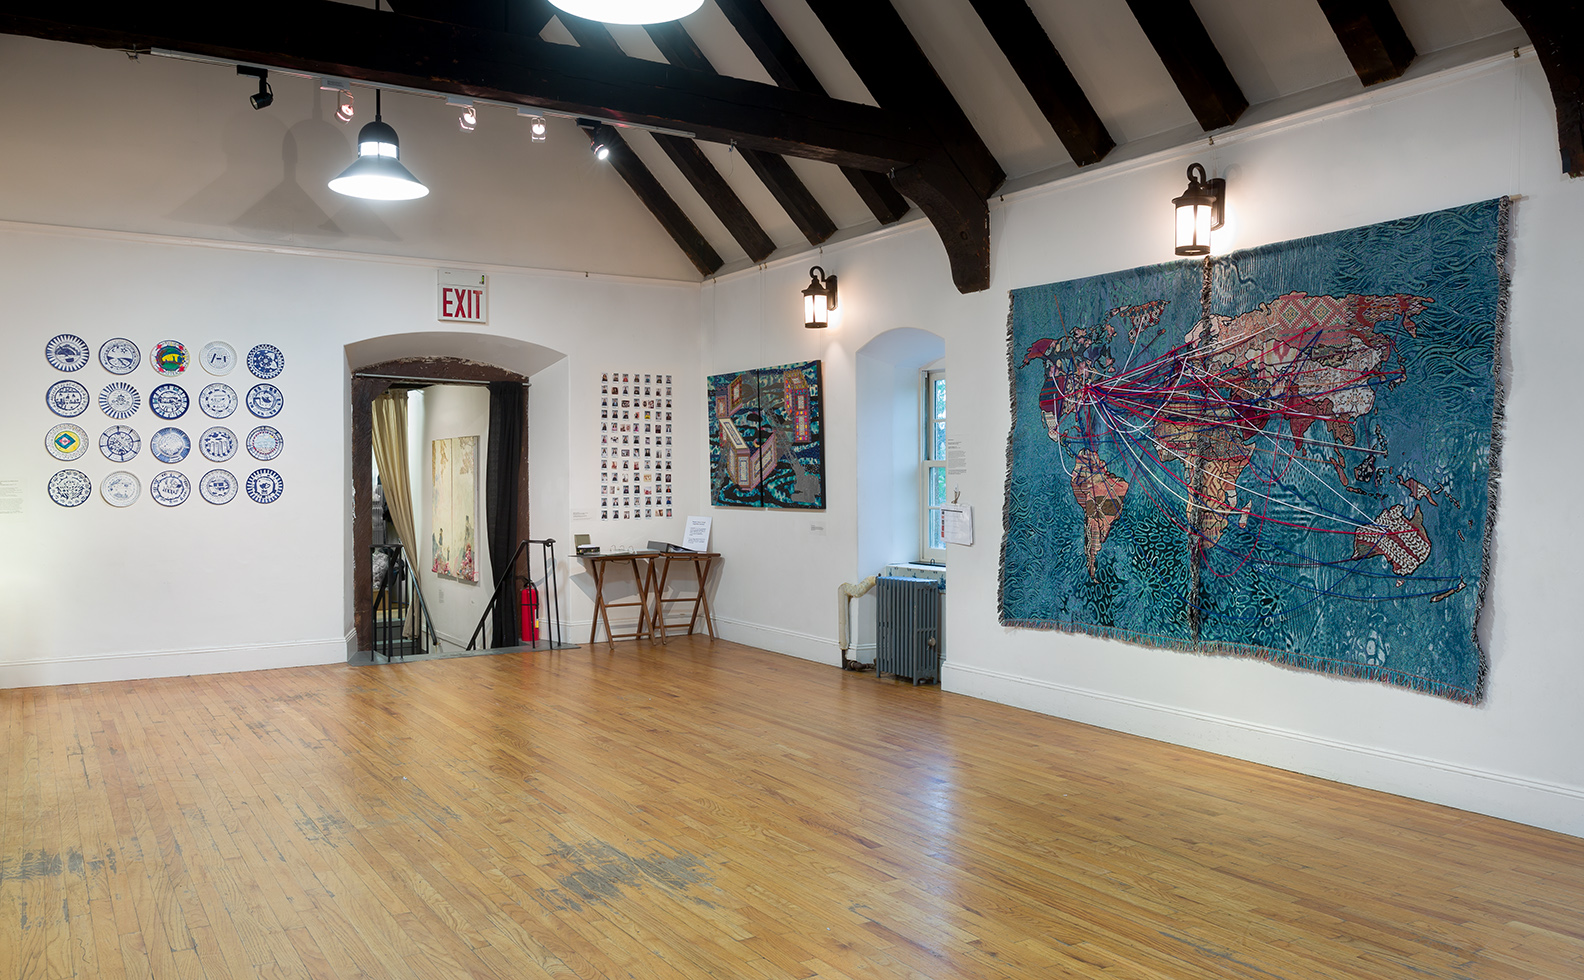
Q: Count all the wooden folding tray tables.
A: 2